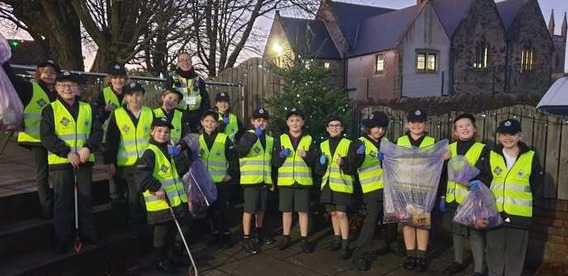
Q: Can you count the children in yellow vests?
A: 15